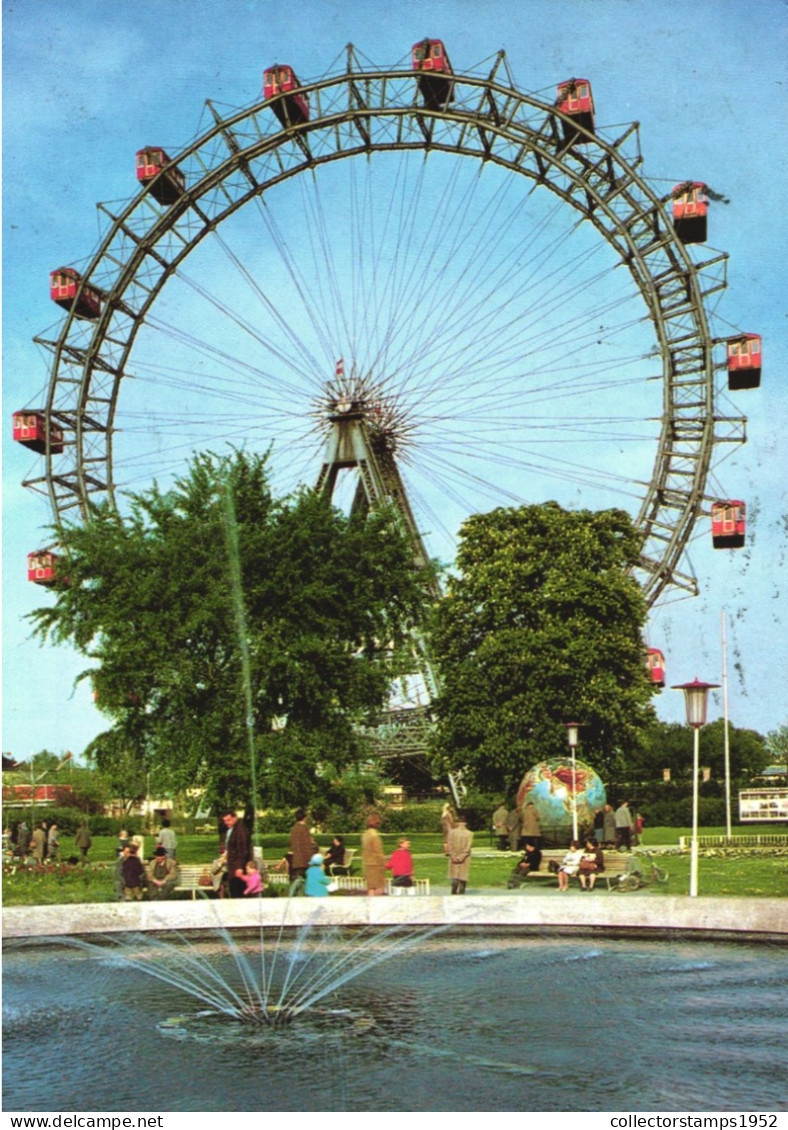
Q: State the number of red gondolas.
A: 11